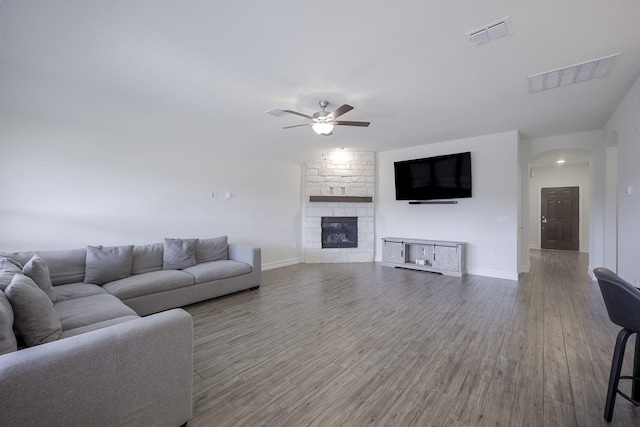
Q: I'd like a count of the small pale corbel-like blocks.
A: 2